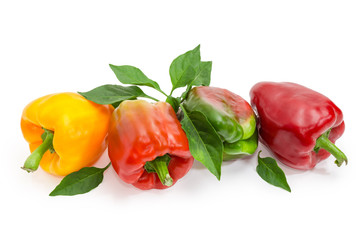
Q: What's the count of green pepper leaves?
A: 7